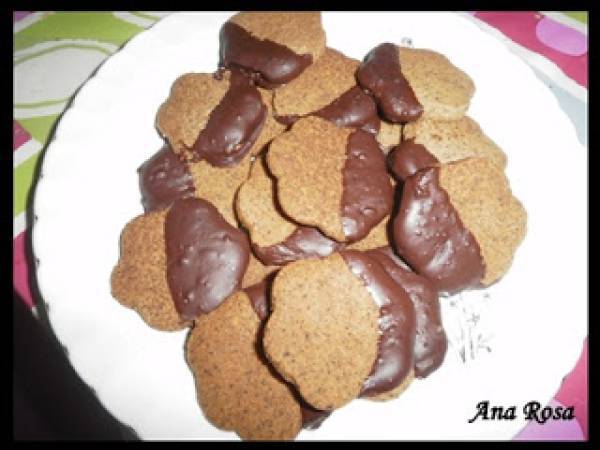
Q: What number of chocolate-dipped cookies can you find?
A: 13